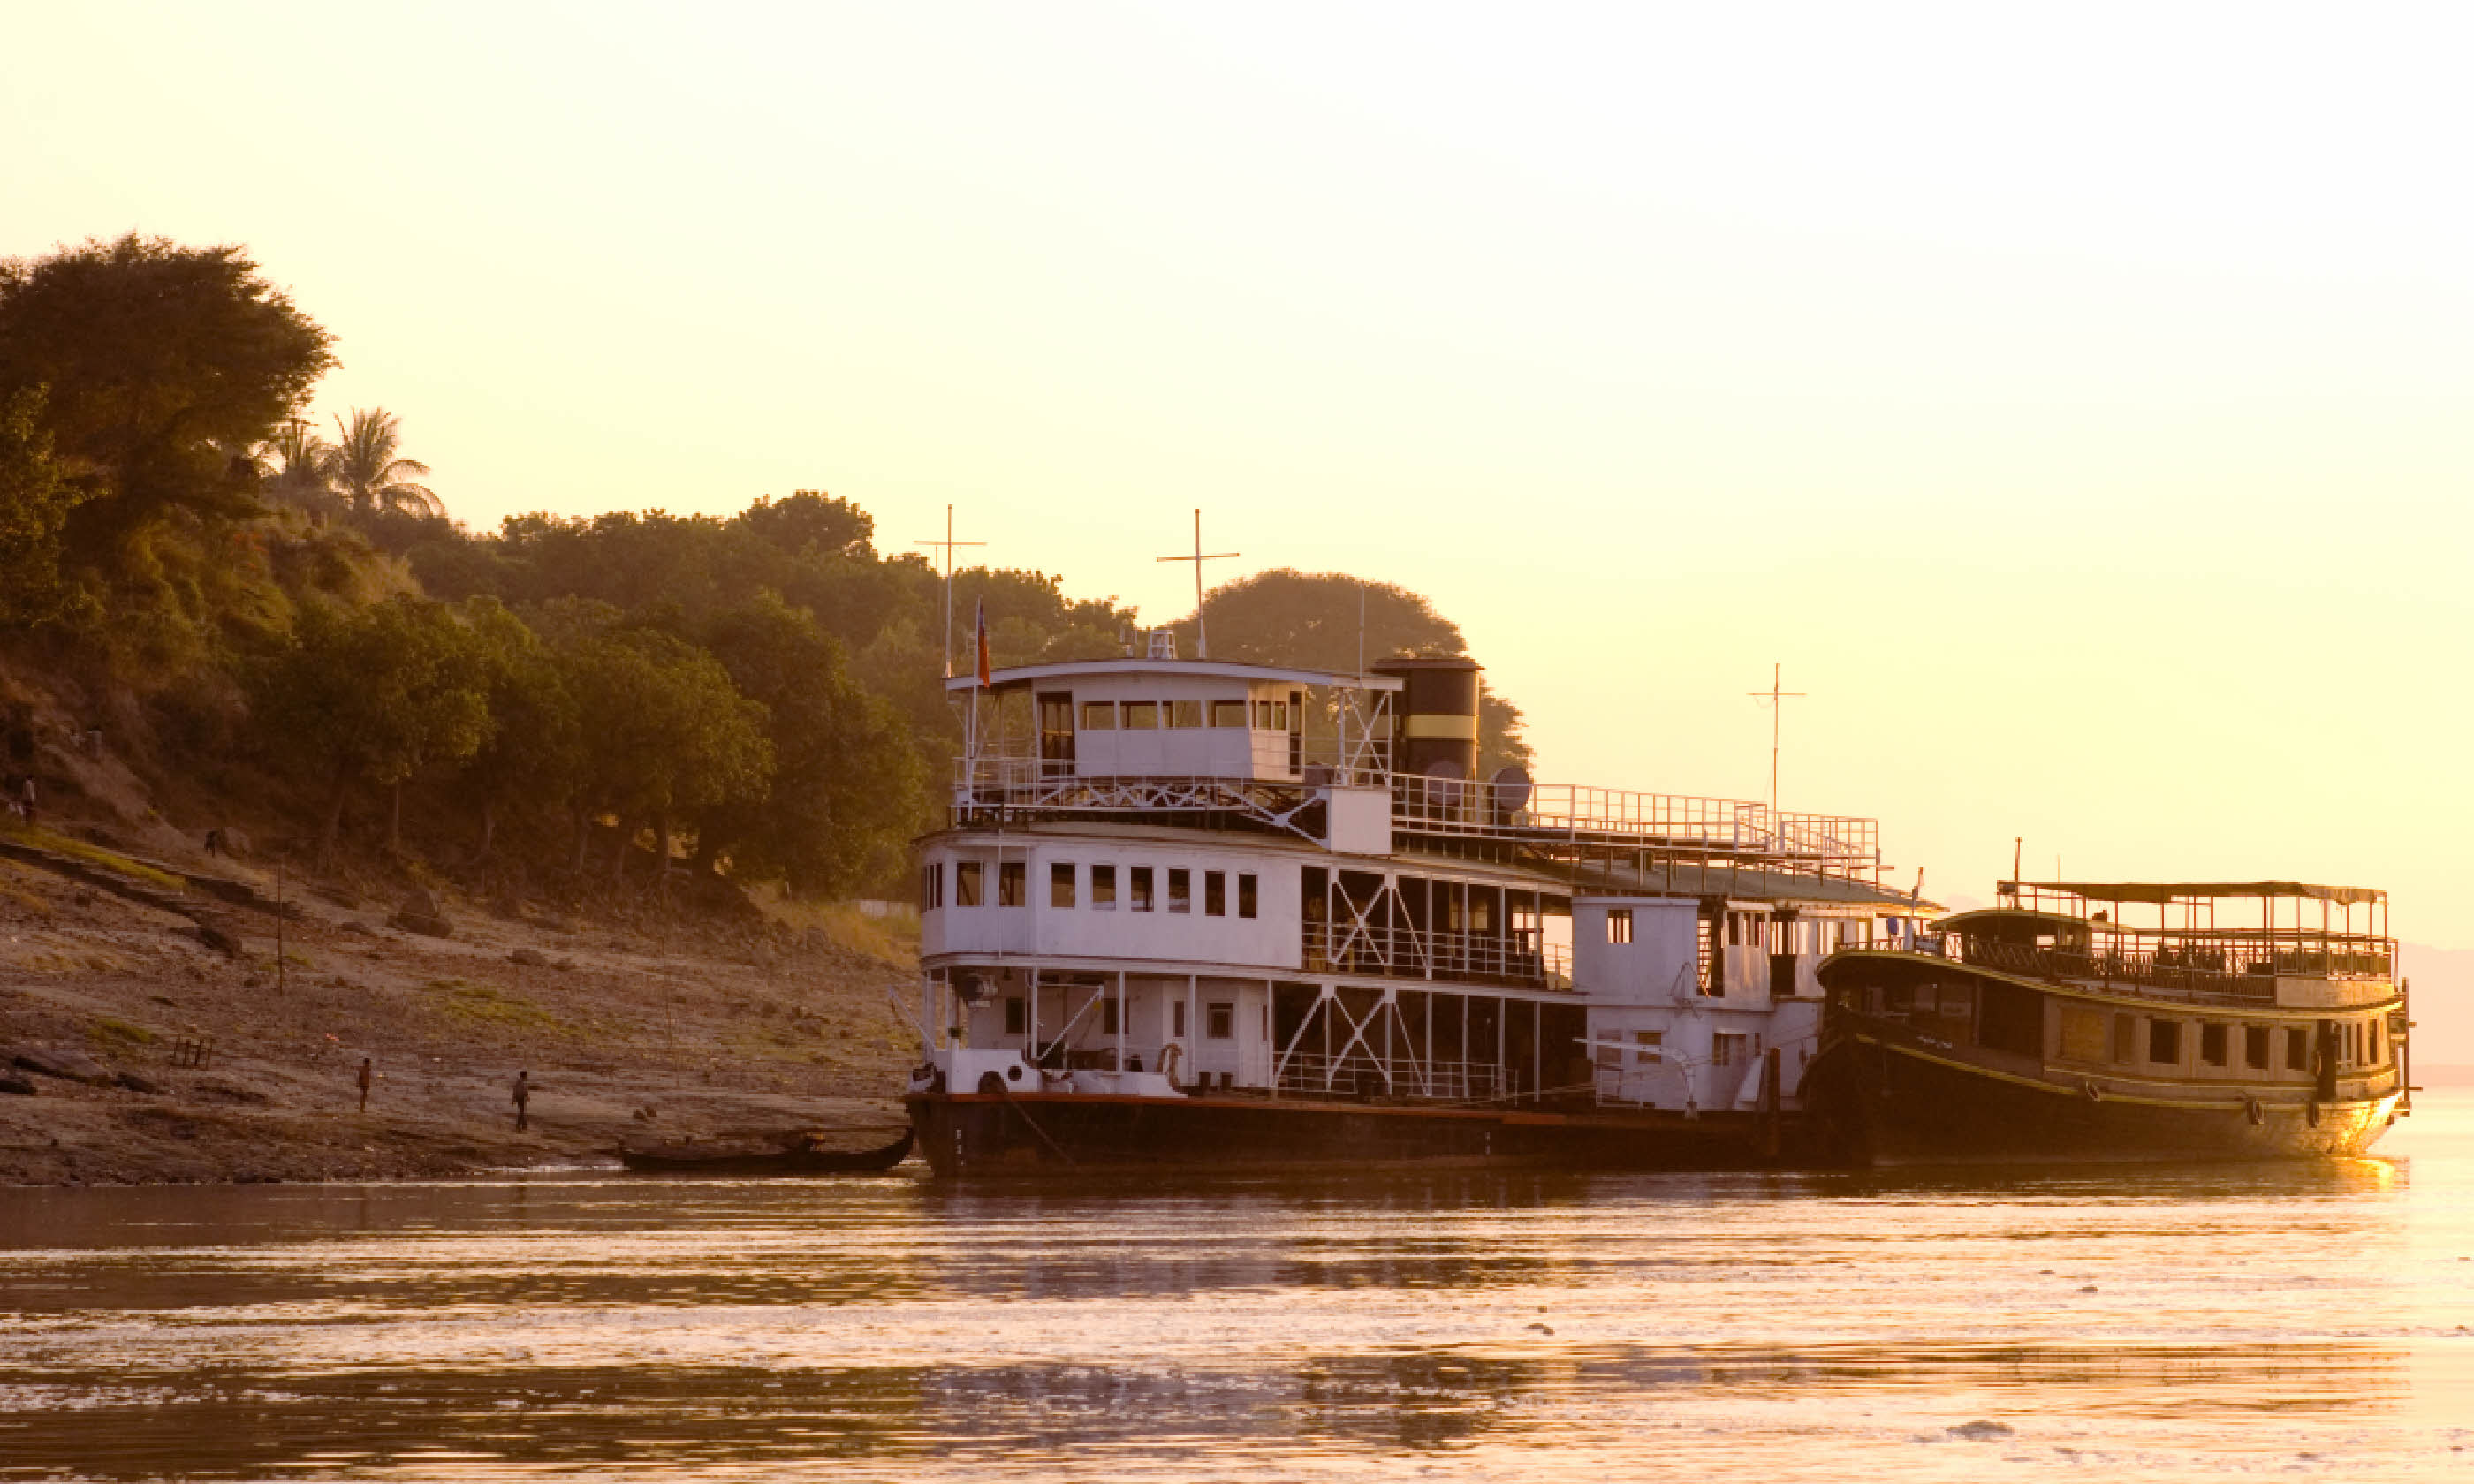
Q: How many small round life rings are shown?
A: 3